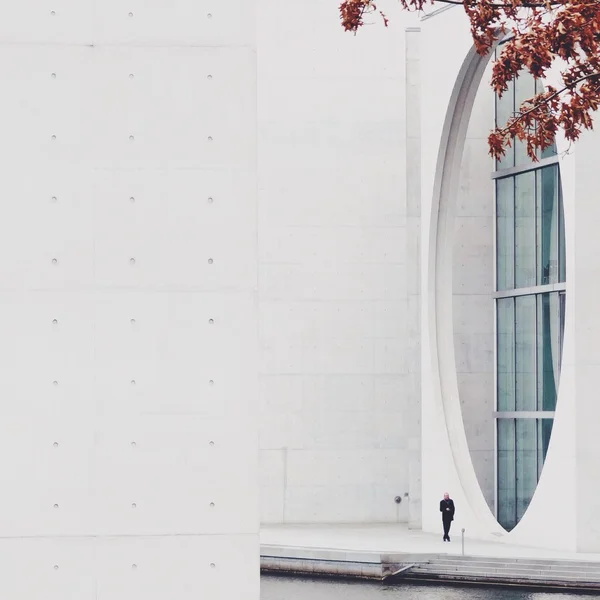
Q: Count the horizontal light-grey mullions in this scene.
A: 3